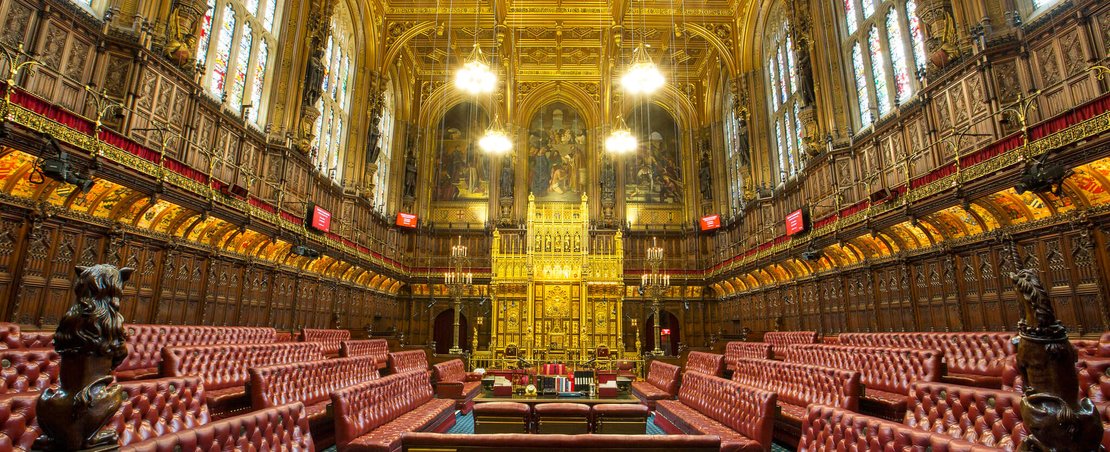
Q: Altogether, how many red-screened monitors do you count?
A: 4